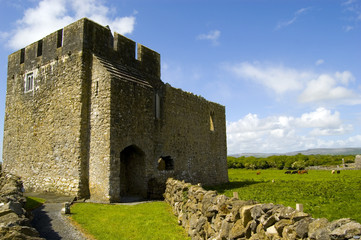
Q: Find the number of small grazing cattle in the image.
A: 7